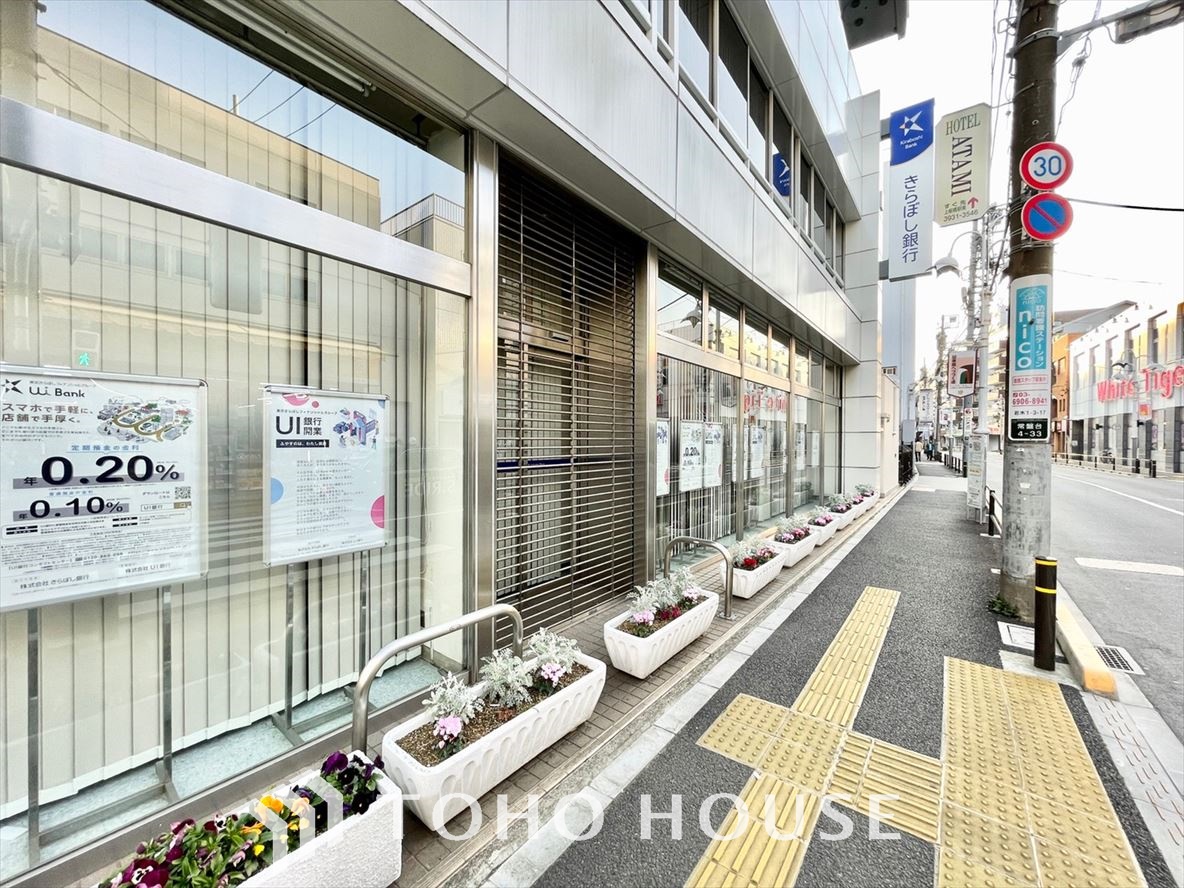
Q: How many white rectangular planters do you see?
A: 9